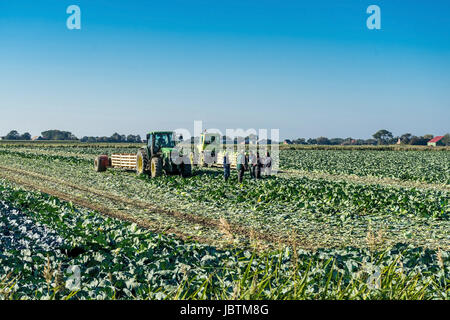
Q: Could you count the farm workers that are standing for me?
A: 5